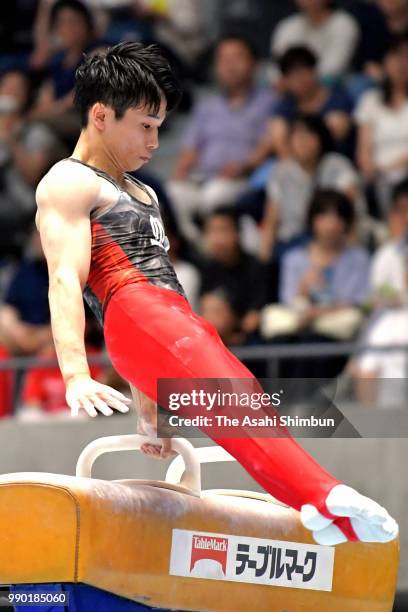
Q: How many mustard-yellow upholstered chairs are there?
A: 0